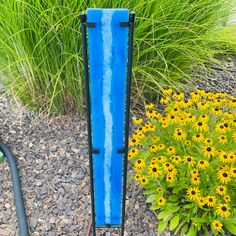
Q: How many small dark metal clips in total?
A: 4